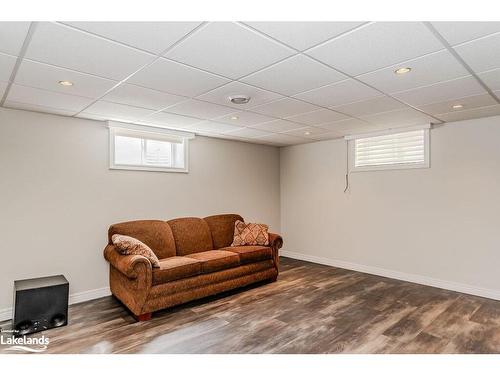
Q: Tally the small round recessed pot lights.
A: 5